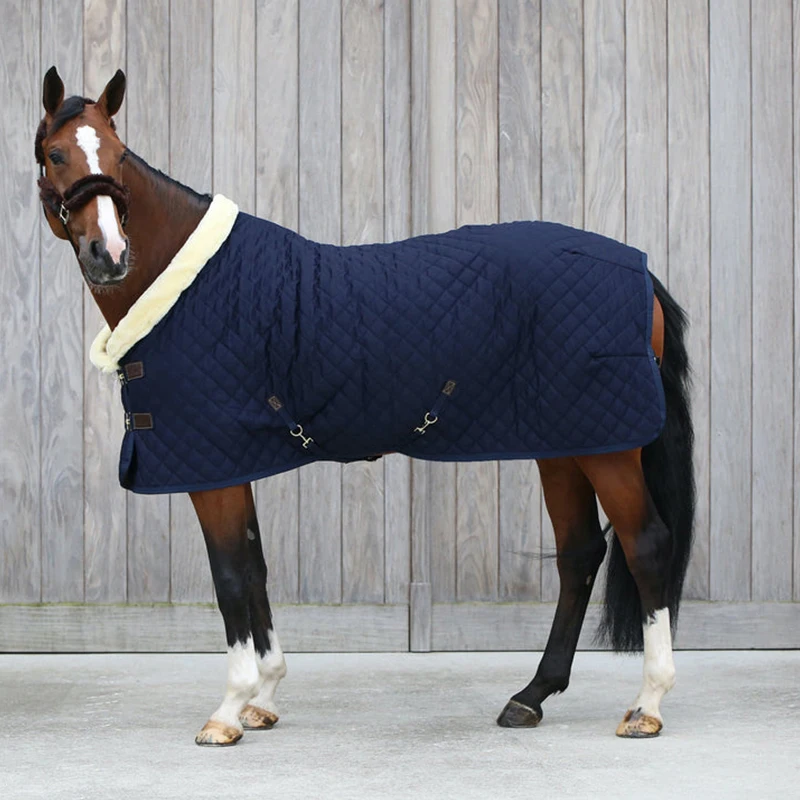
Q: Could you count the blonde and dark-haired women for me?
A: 0